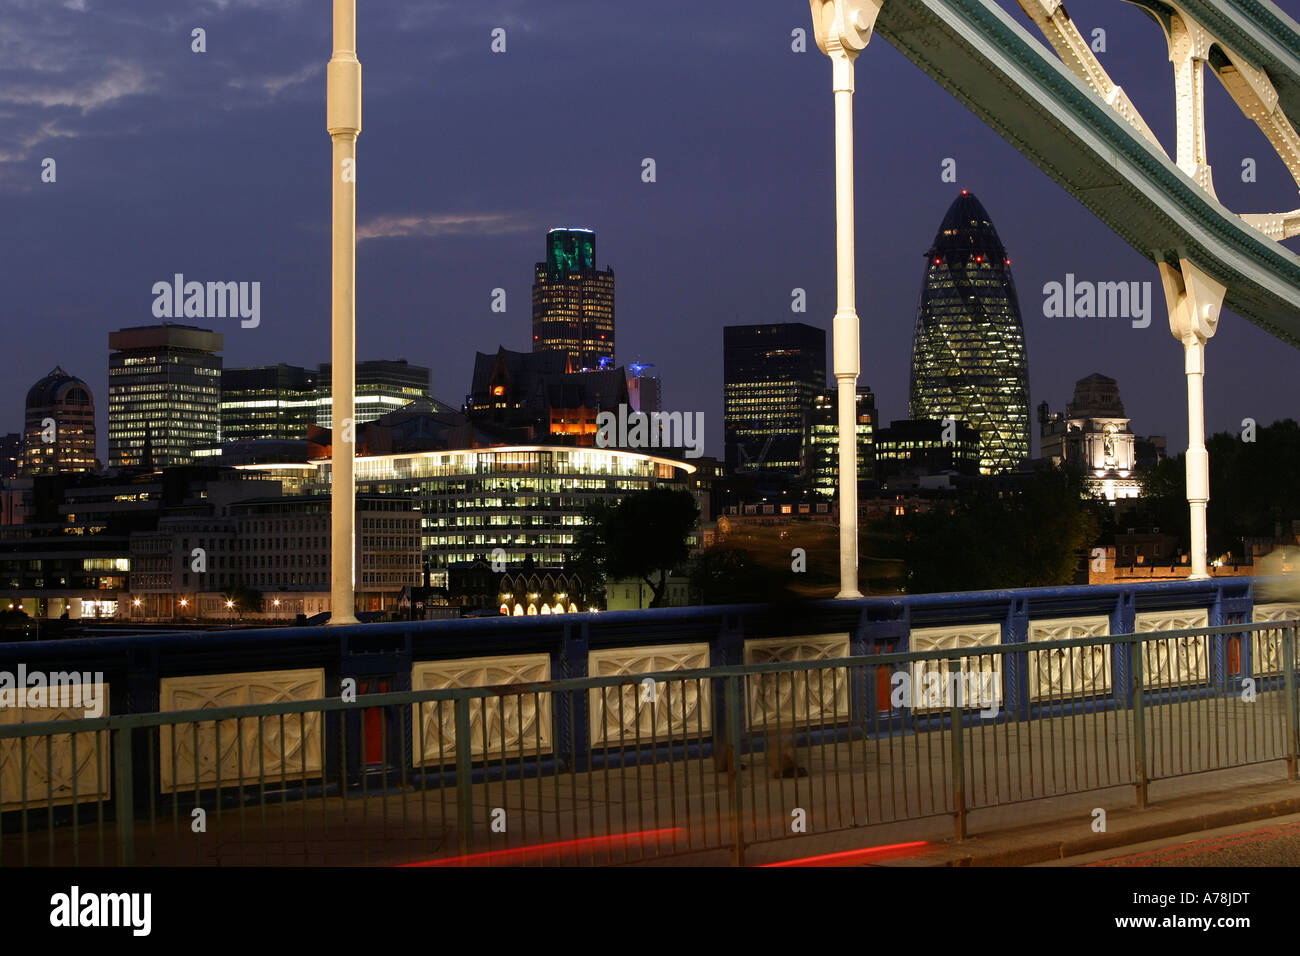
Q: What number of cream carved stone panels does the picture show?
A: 9